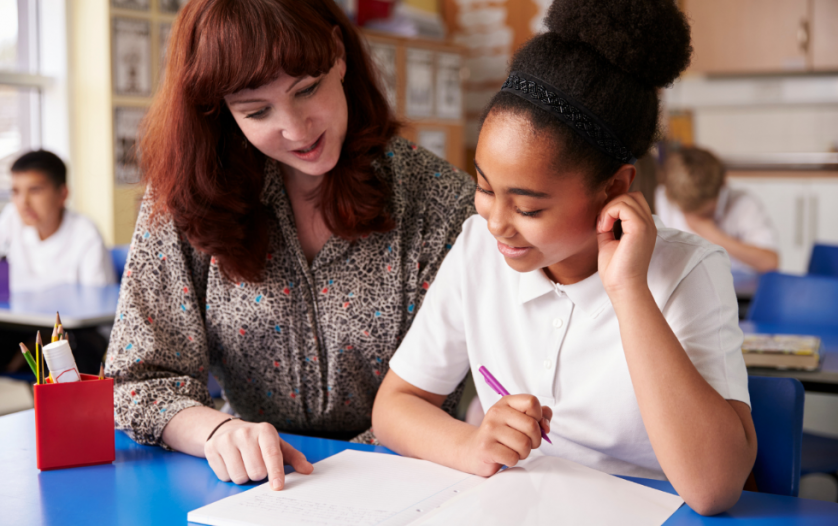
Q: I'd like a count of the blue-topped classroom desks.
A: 4